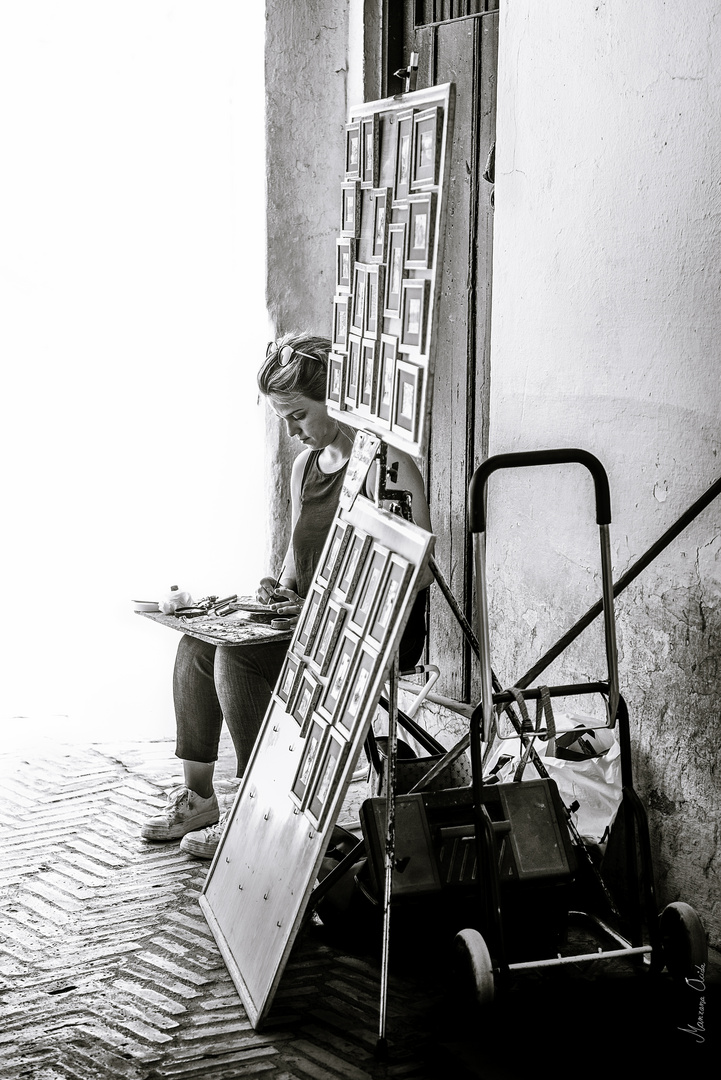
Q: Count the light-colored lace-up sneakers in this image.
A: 2